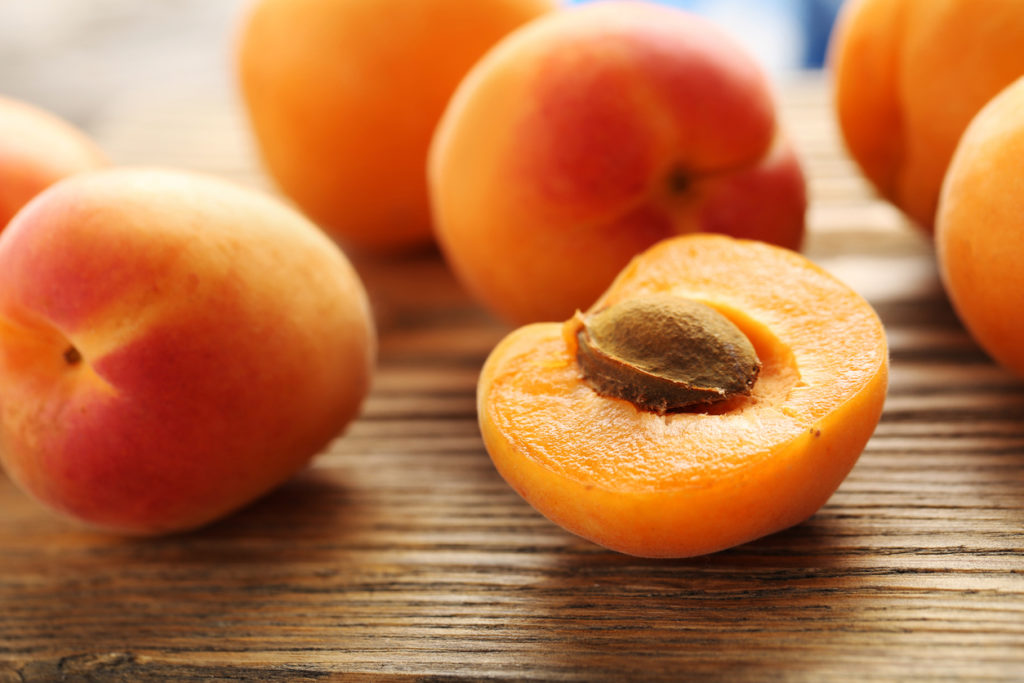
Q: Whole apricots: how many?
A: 6